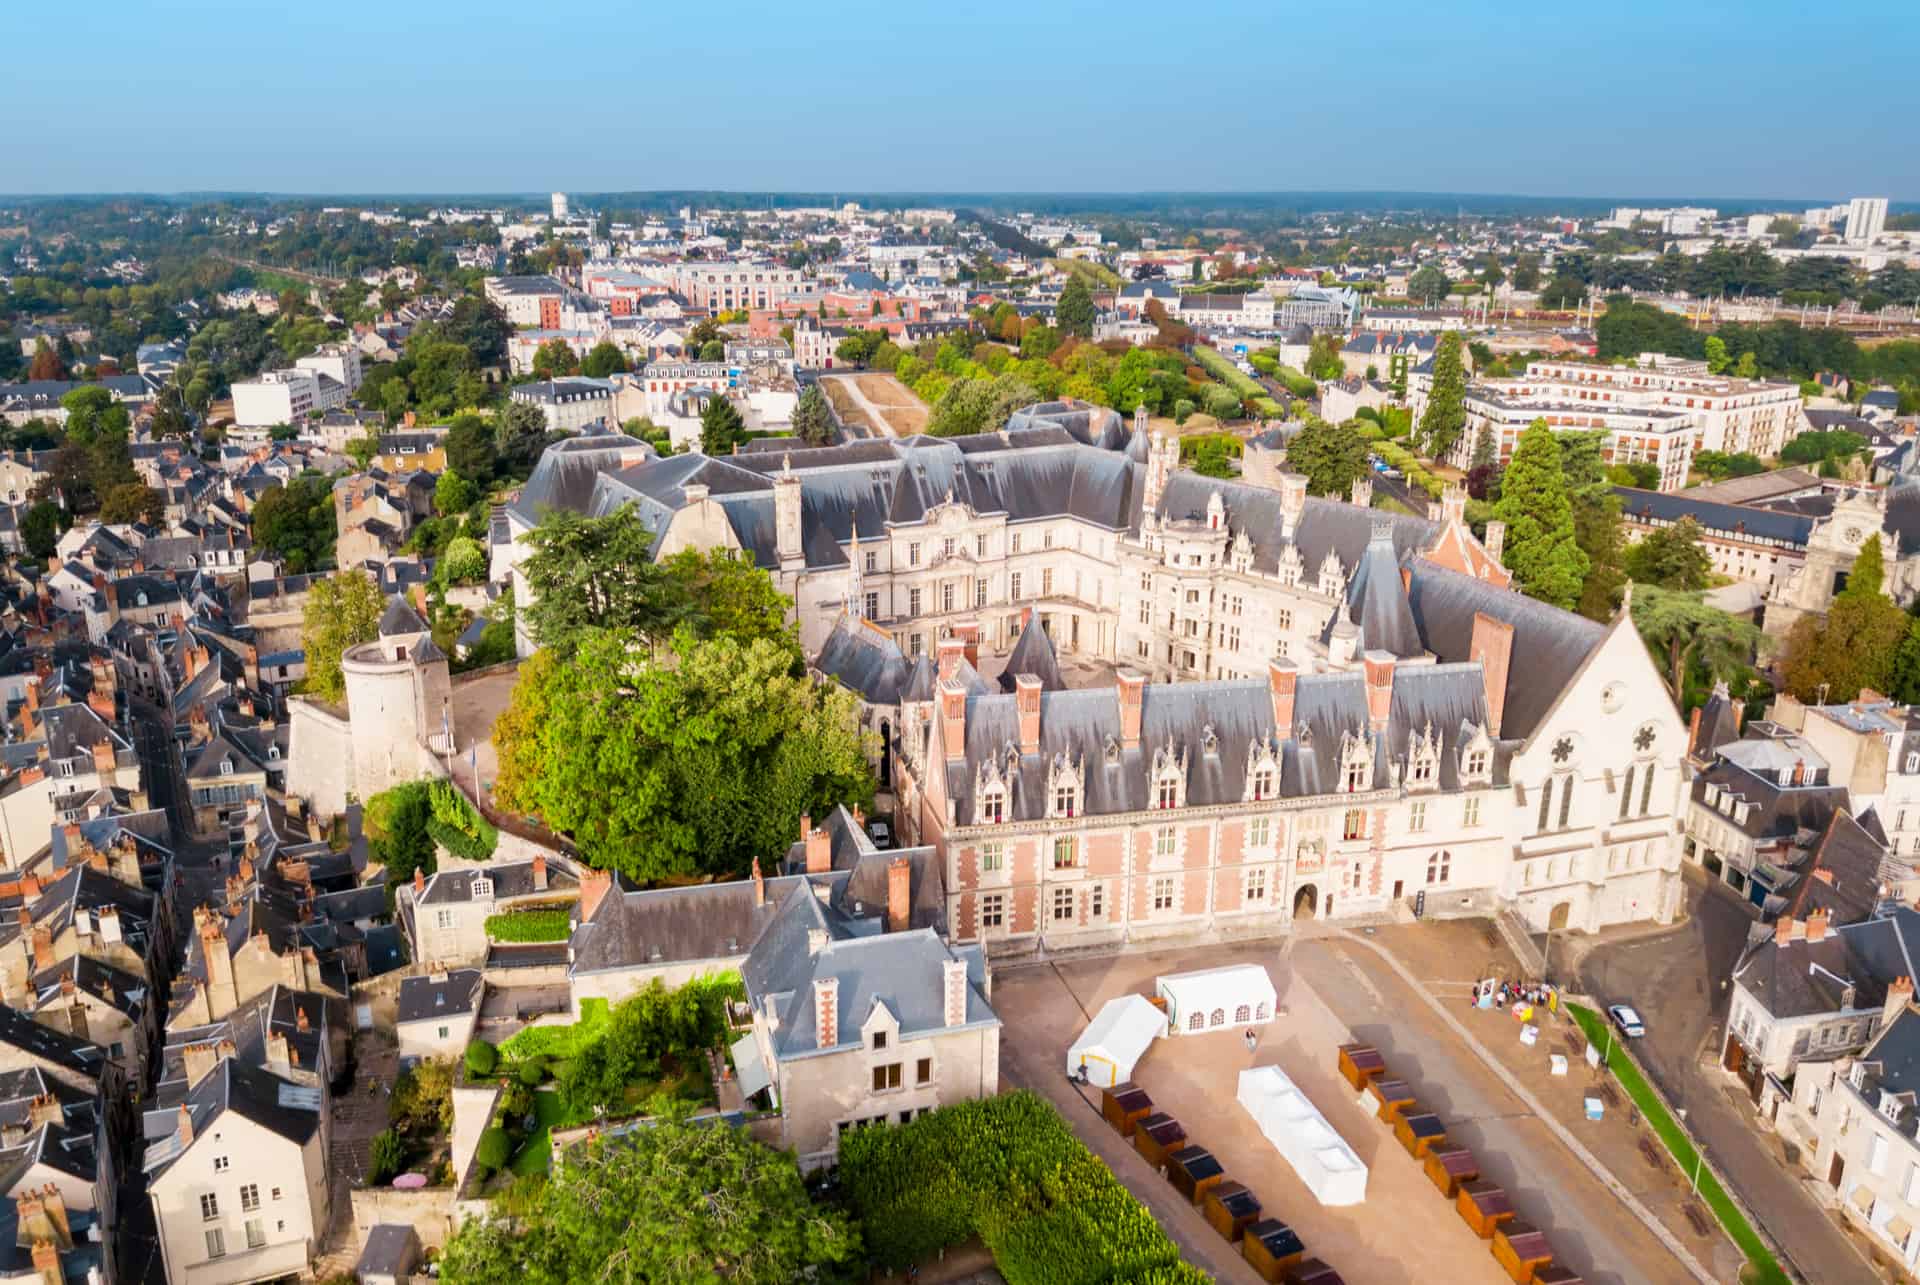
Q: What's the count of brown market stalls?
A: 13